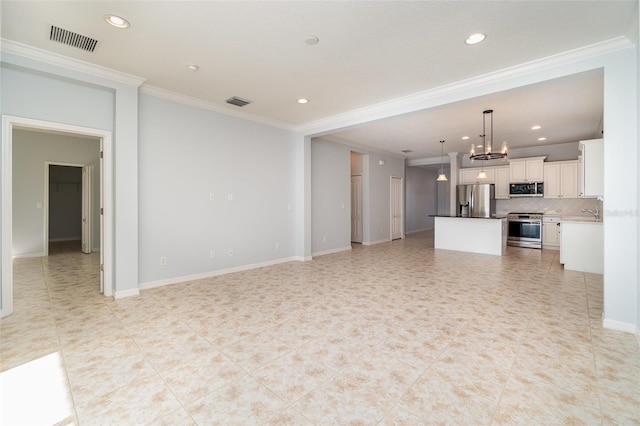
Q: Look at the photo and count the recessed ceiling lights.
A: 7